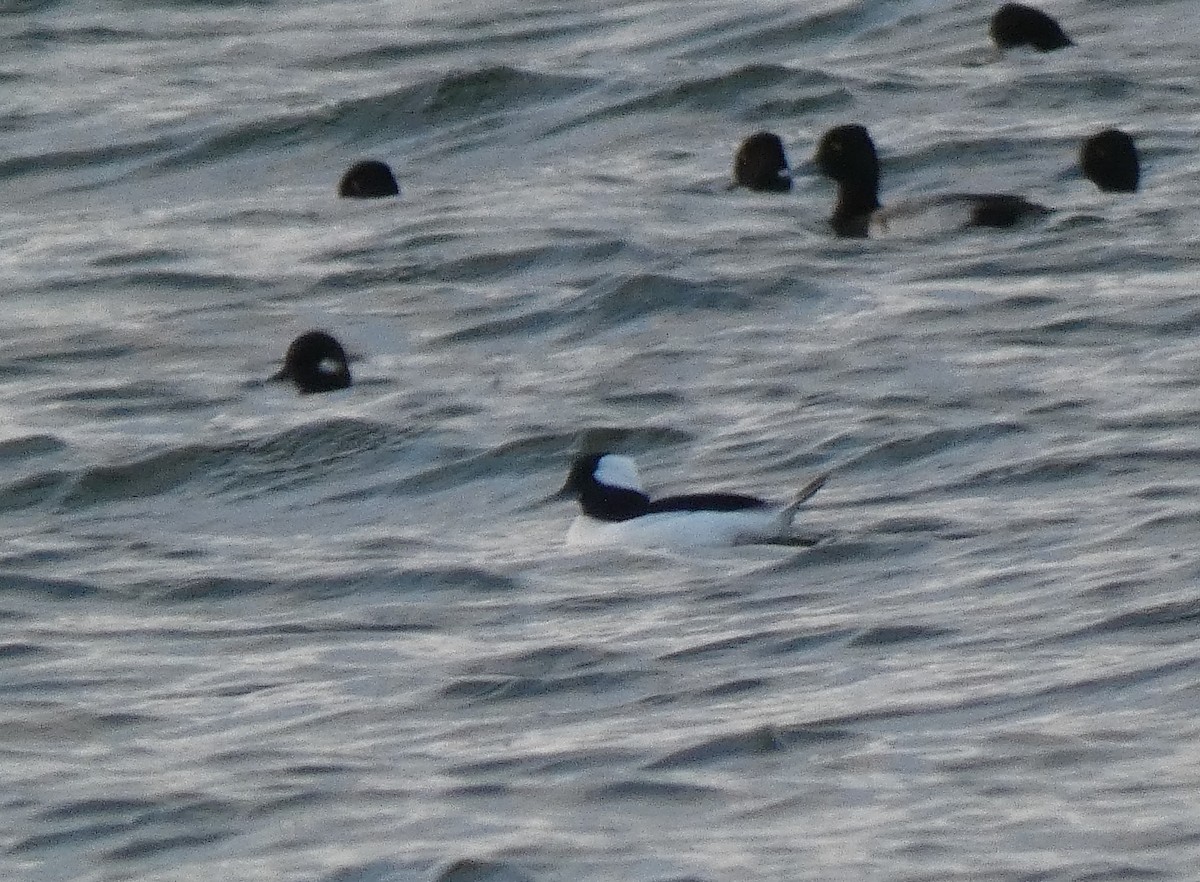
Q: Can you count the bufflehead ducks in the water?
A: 2